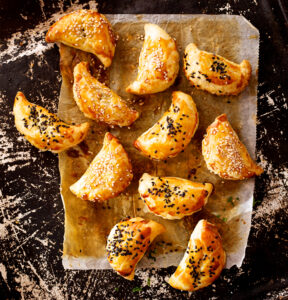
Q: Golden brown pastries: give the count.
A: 11